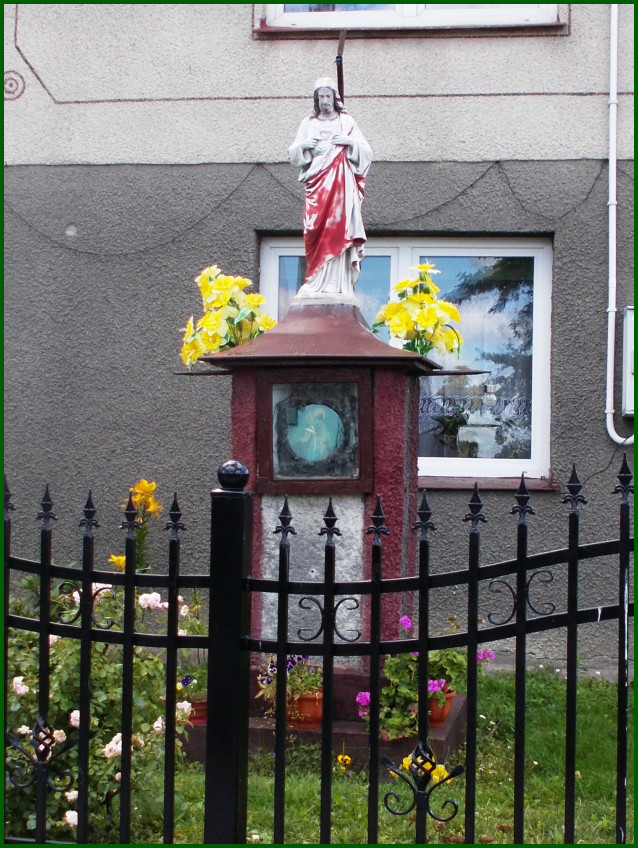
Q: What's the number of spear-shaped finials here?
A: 13